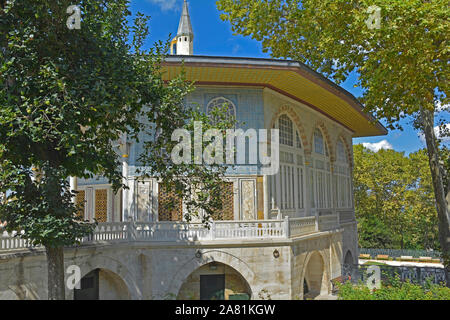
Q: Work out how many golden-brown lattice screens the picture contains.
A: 4